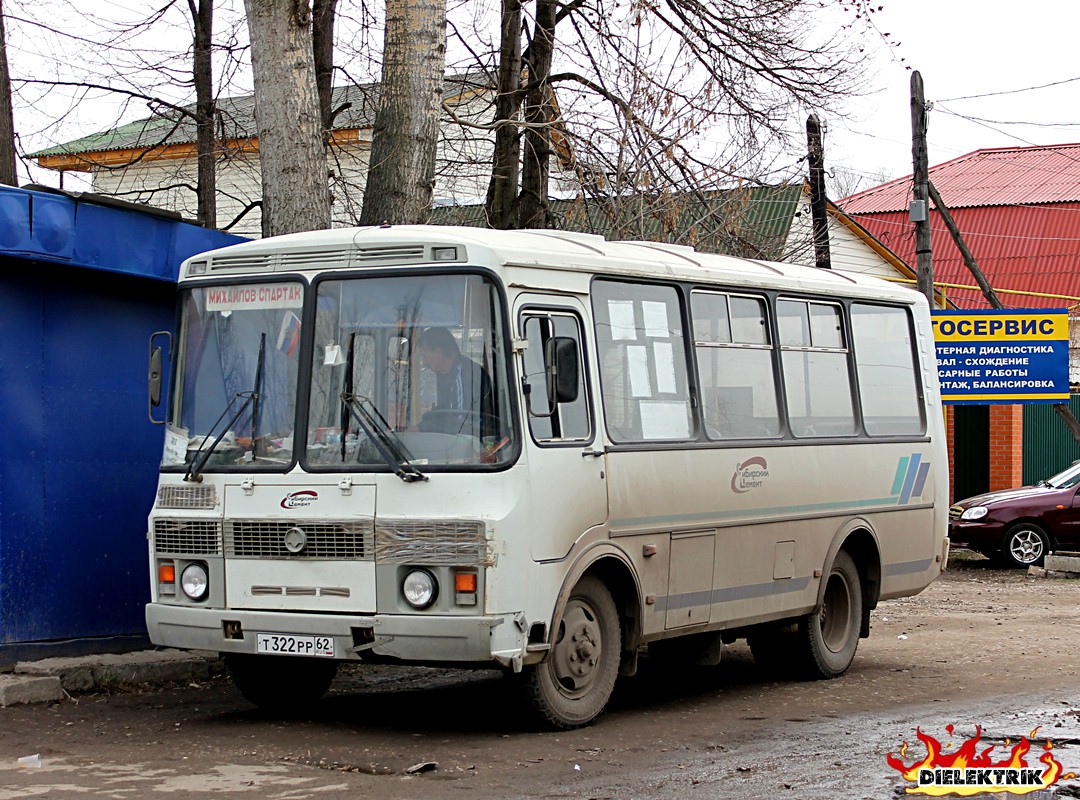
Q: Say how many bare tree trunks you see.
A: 7